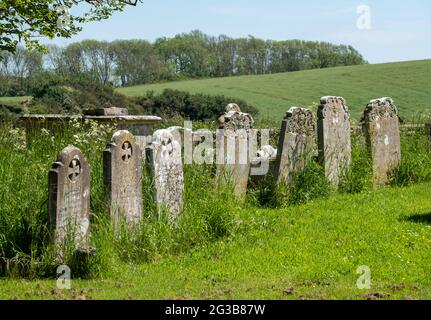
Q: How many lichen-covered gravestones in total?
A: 7